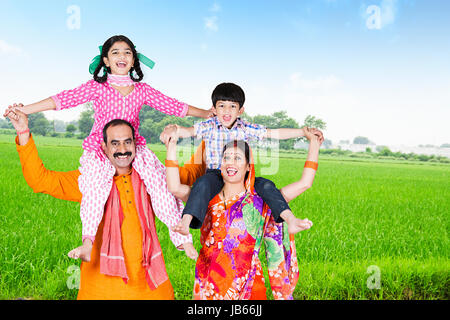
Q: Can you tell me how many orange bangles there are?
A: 2